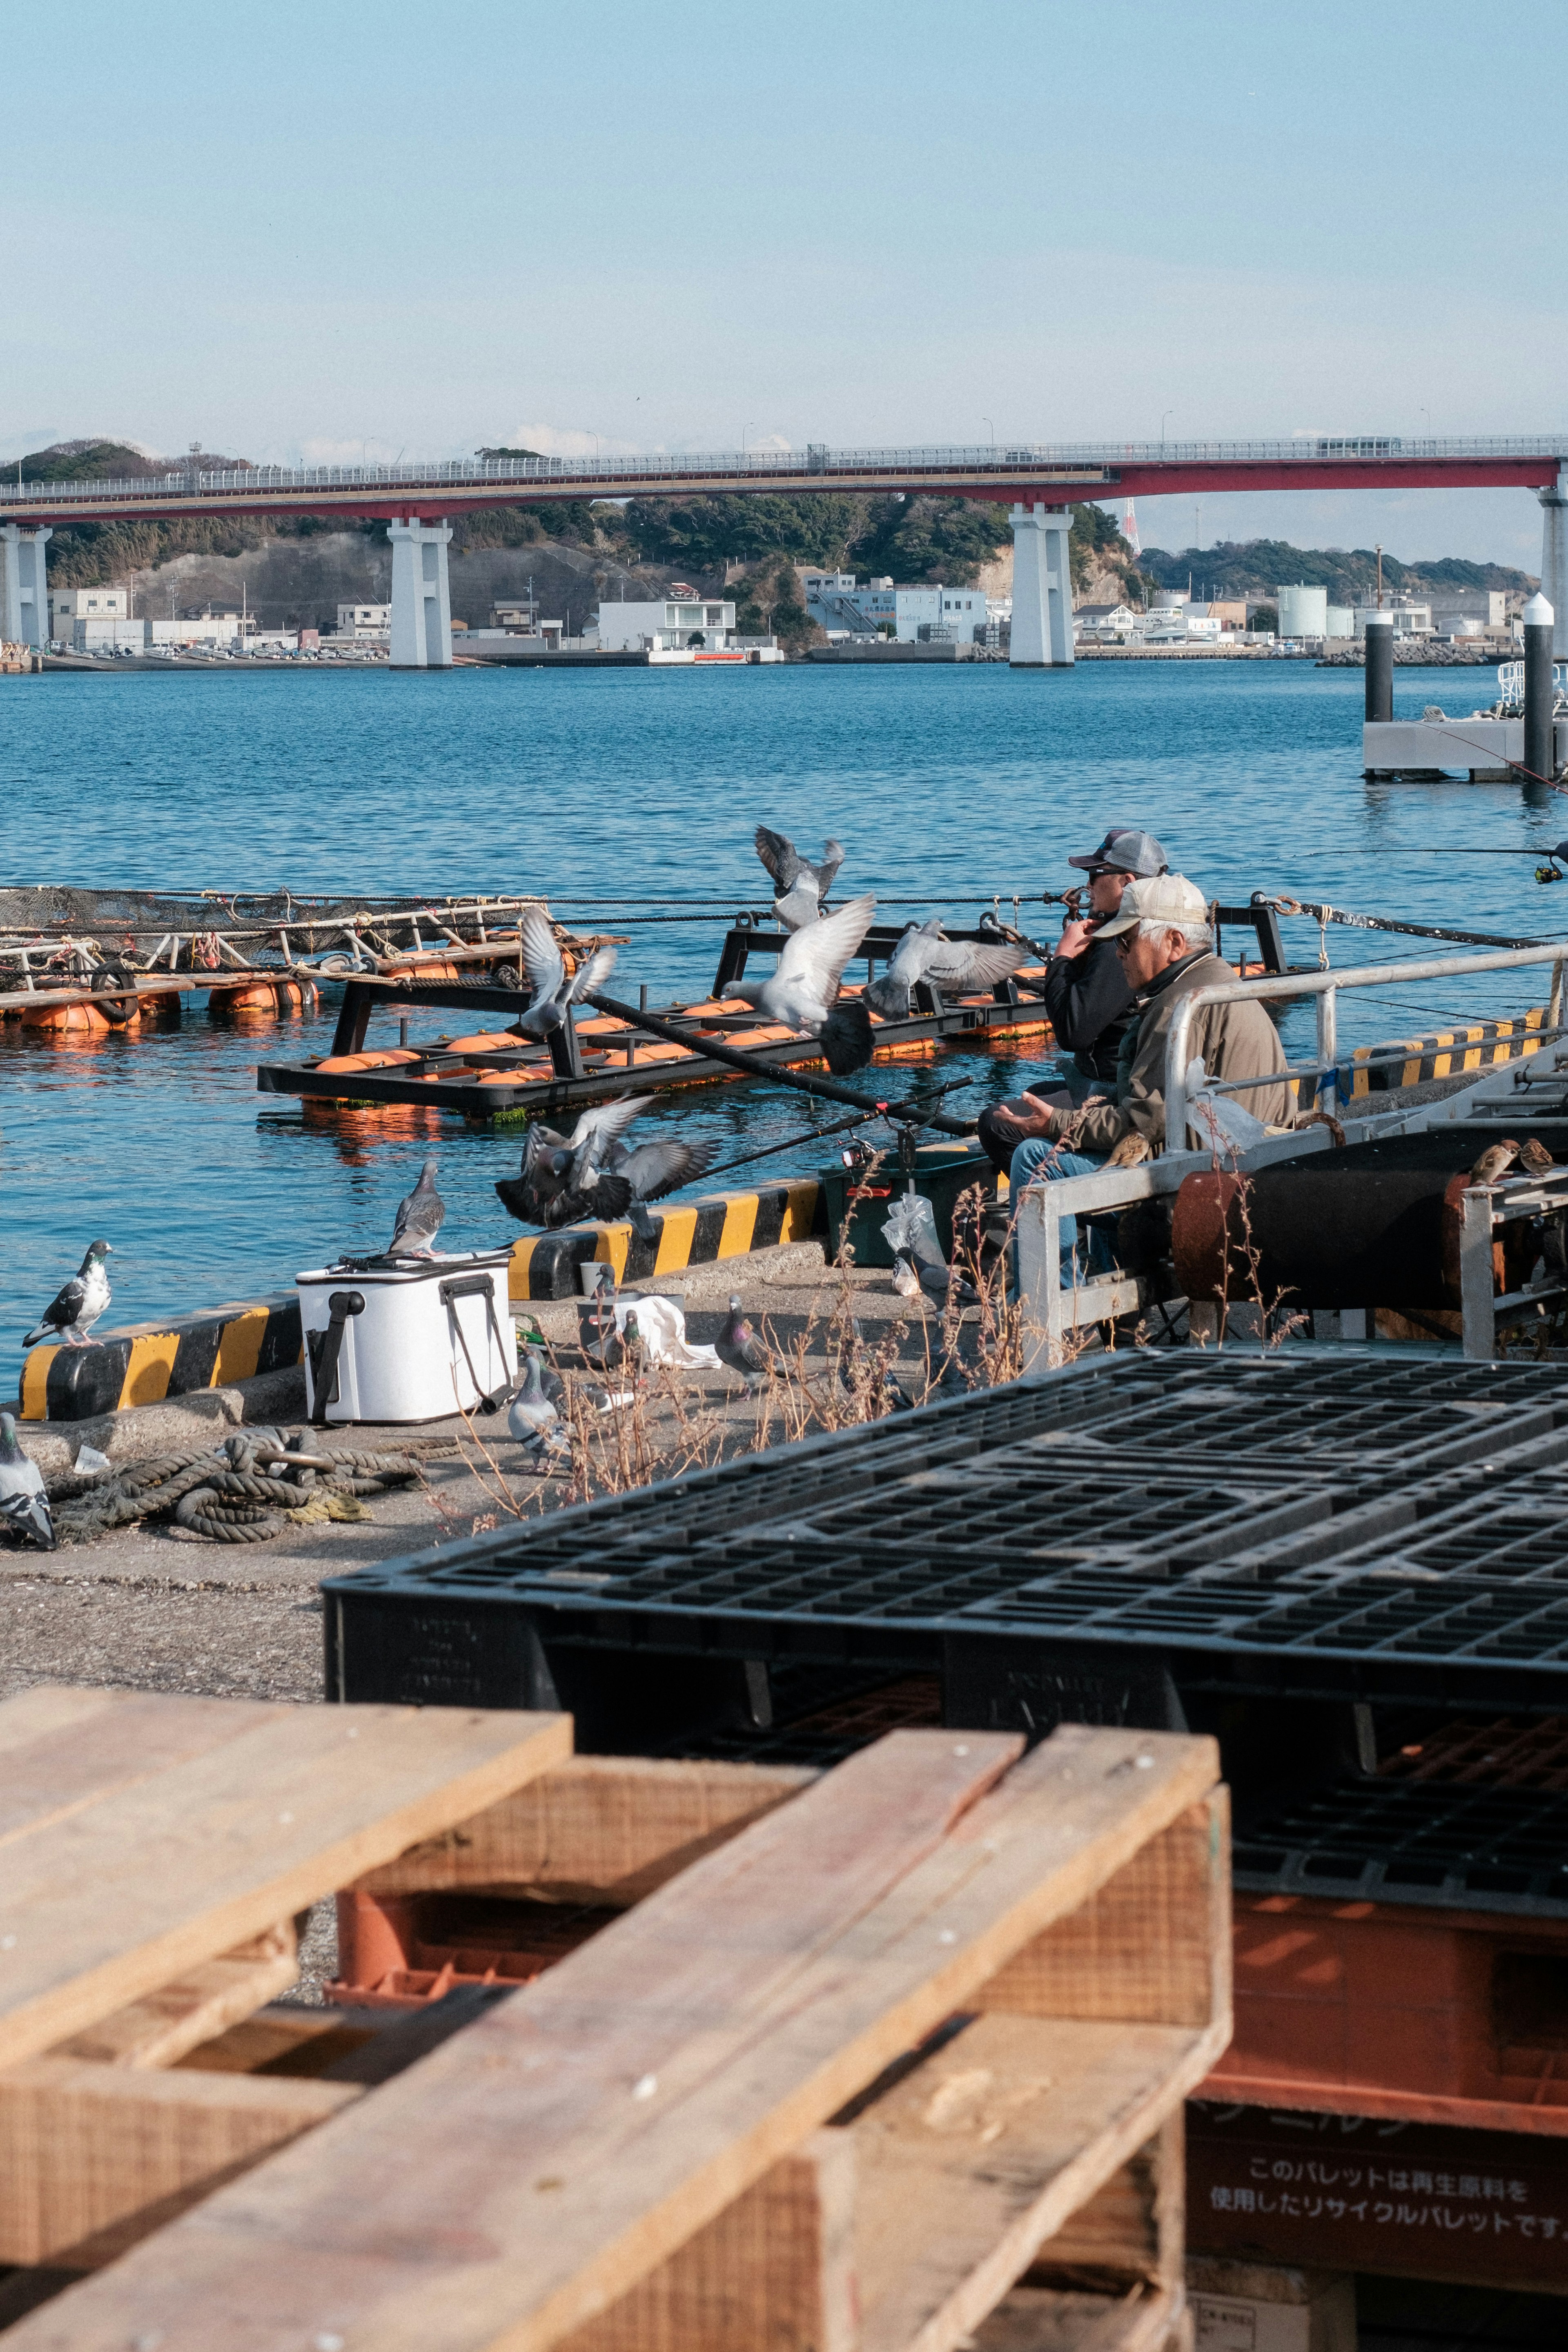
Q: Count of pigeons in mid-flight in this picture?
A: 7